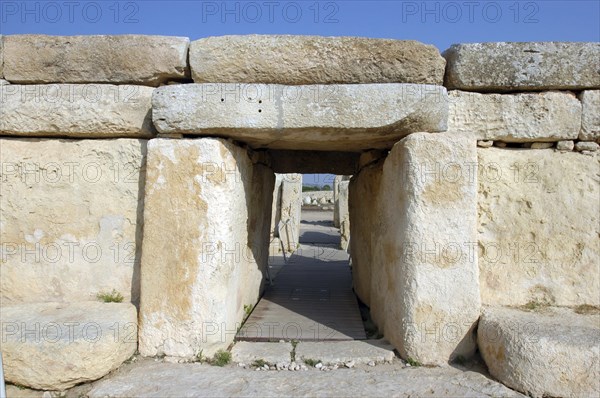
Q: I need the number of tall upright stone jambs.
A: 2